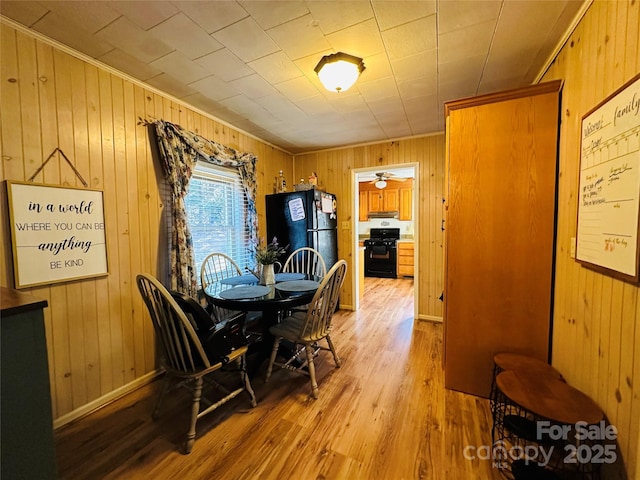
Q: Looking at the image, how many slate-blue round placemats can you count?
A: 4